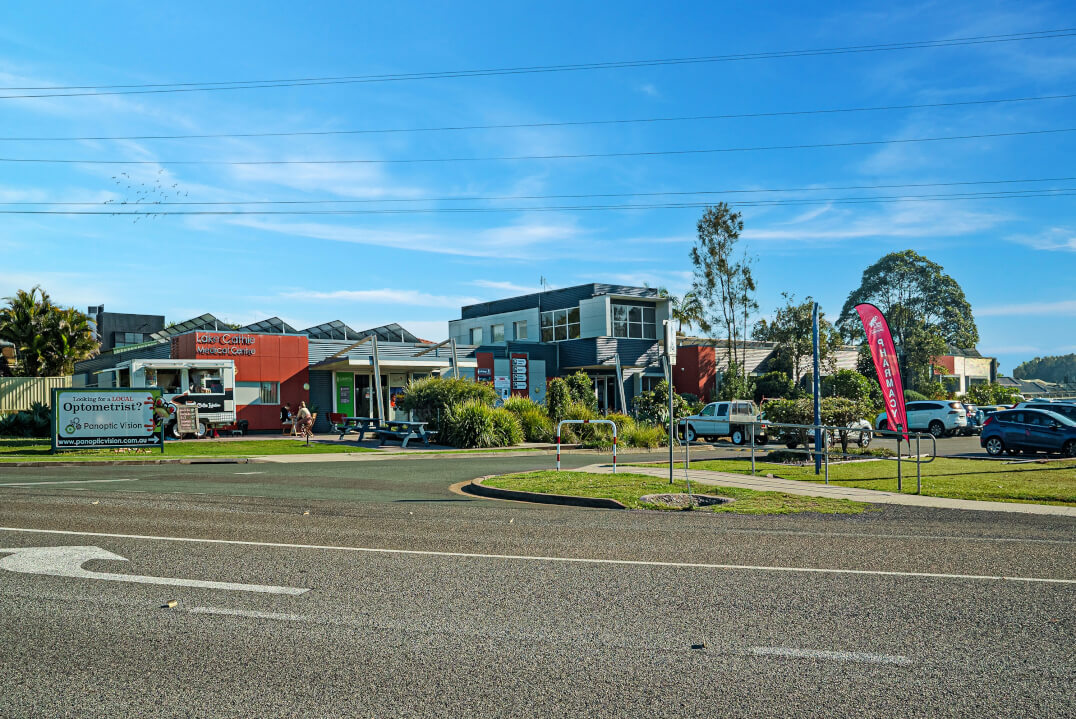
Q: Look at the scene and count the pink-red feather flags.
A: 1